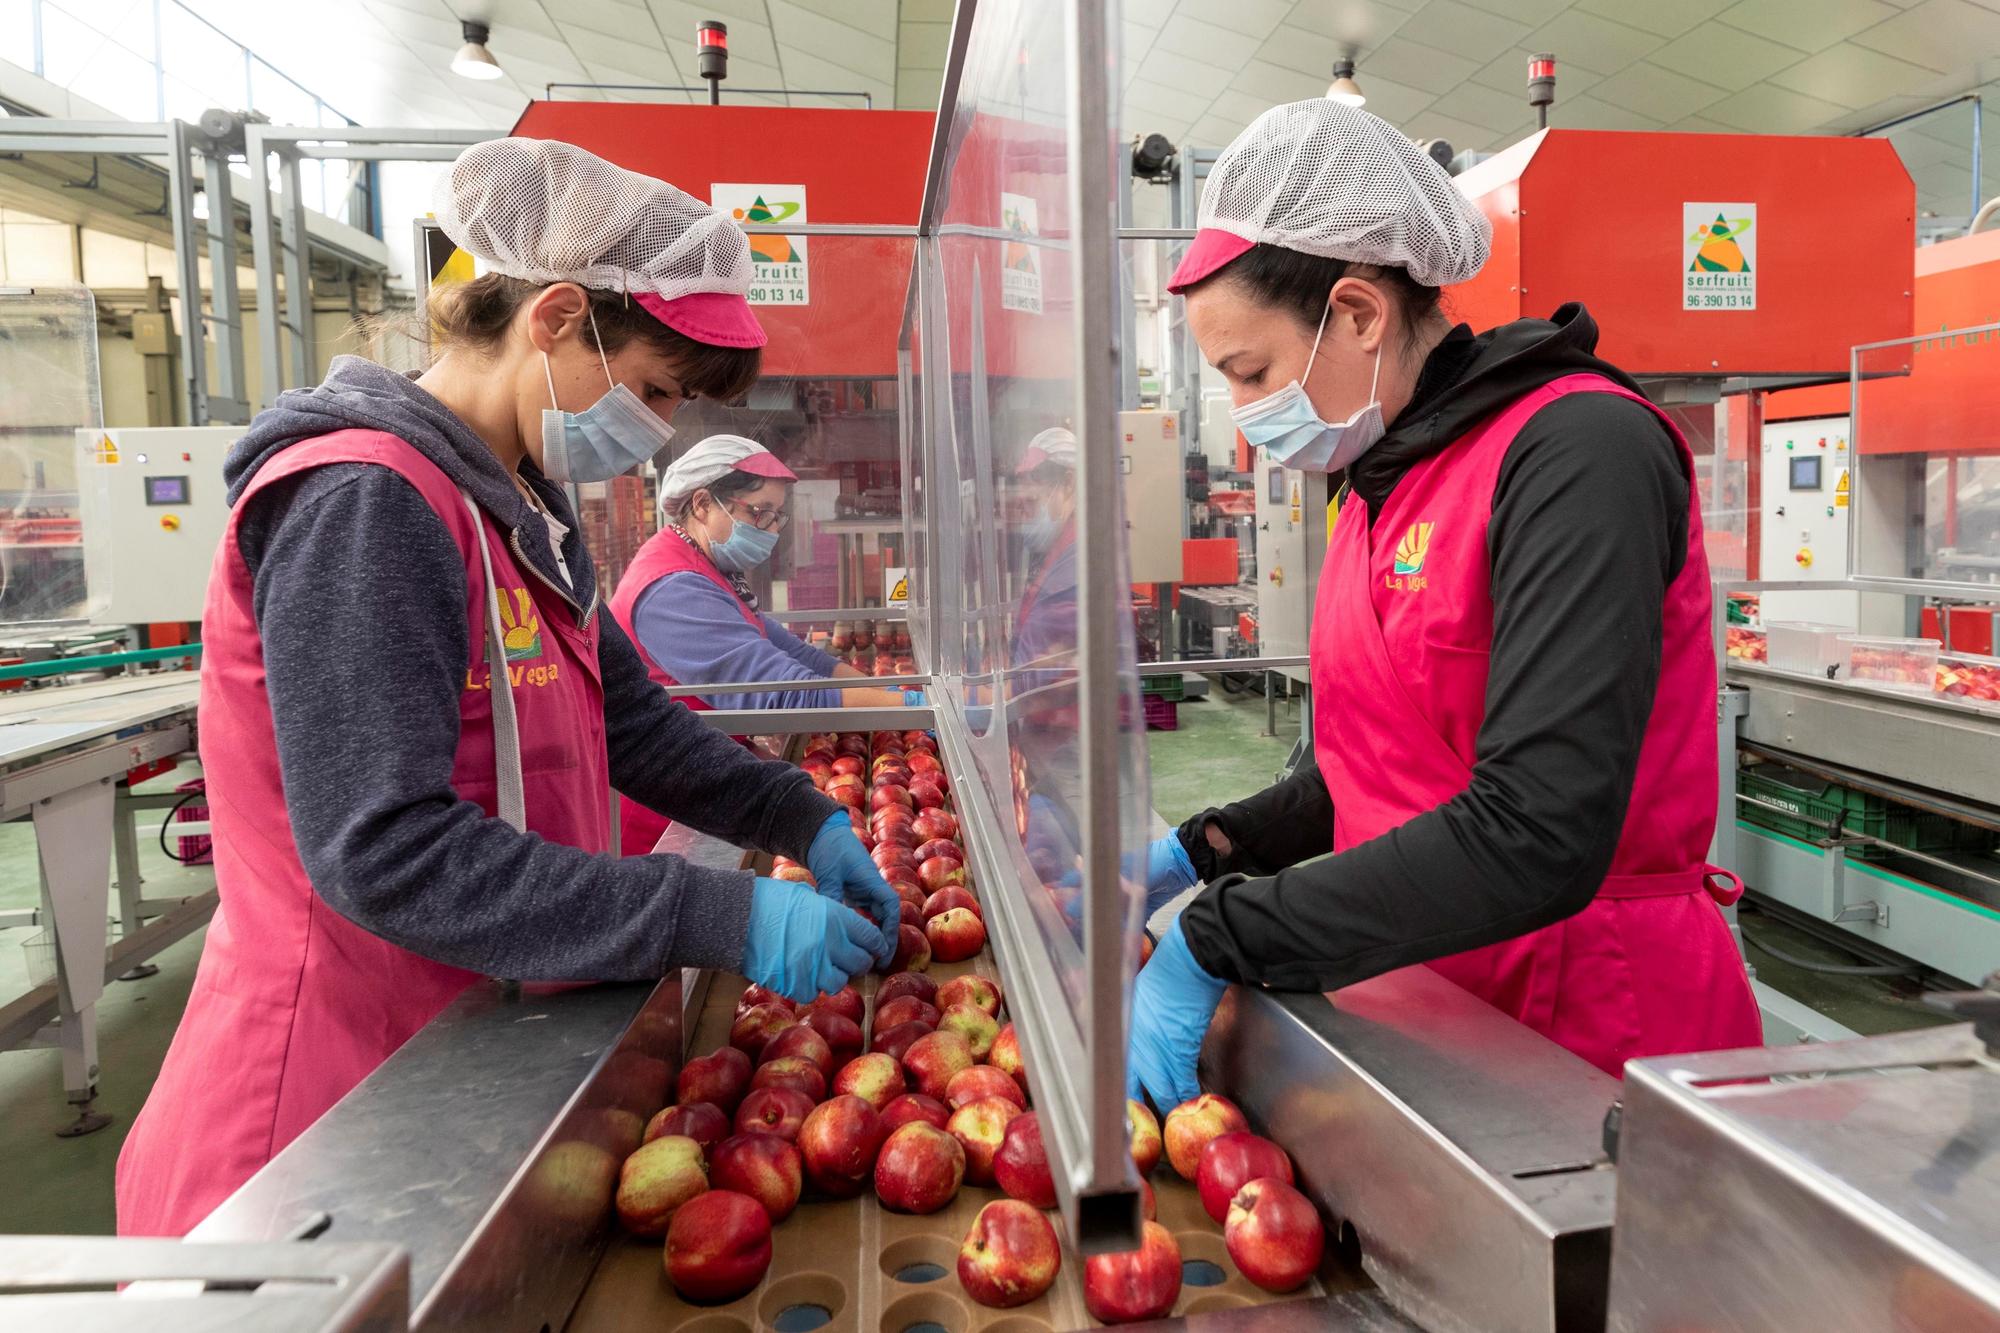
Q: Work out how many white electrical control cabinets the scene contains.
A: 4